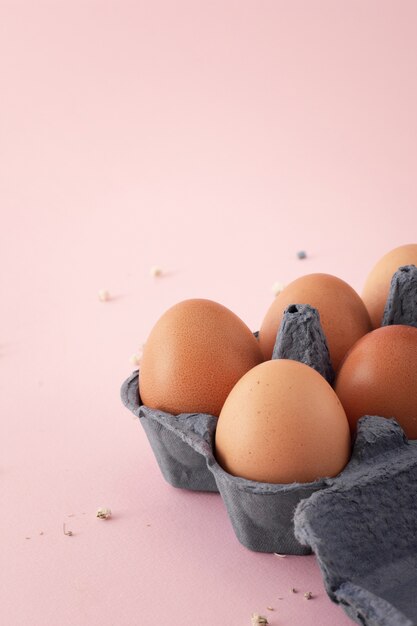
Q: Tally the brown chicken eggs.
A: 5